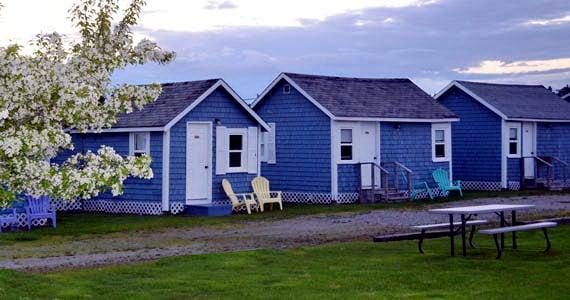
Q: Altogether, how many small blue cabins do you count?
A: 3